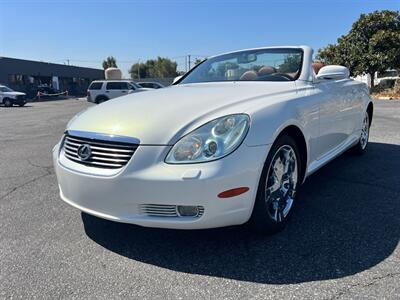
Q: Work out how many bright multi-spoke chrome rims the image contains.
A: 2